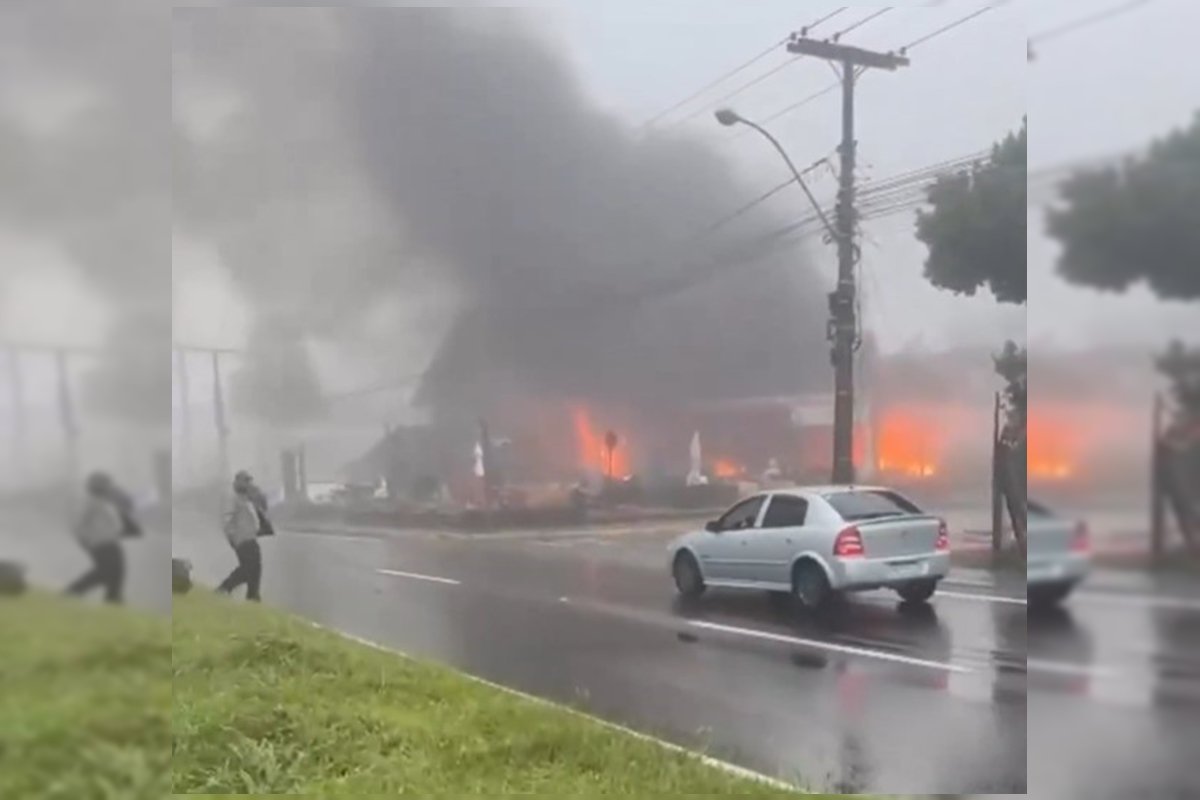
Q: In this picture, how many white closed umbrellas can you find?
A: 2